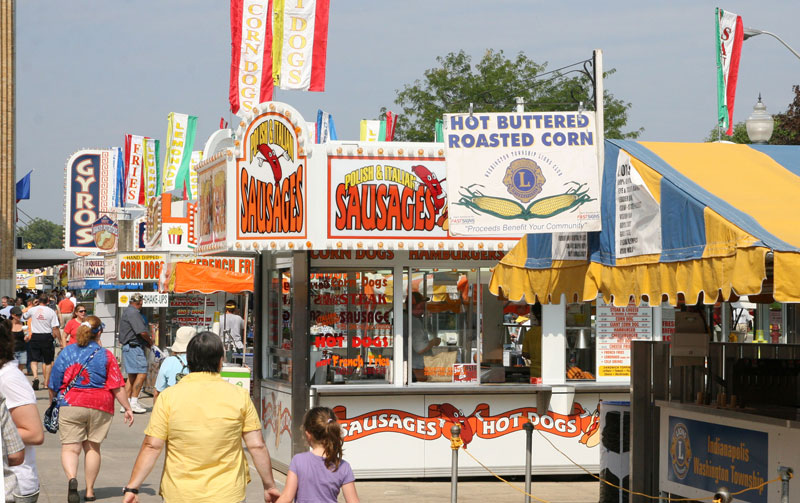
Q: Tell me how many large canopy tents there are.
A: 1